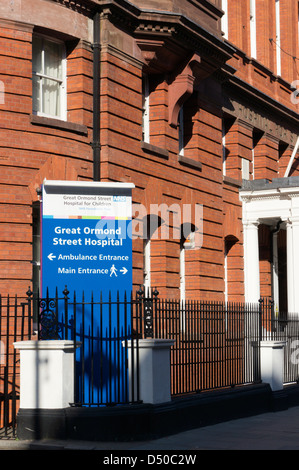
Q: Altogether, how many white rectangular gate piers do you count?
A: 3